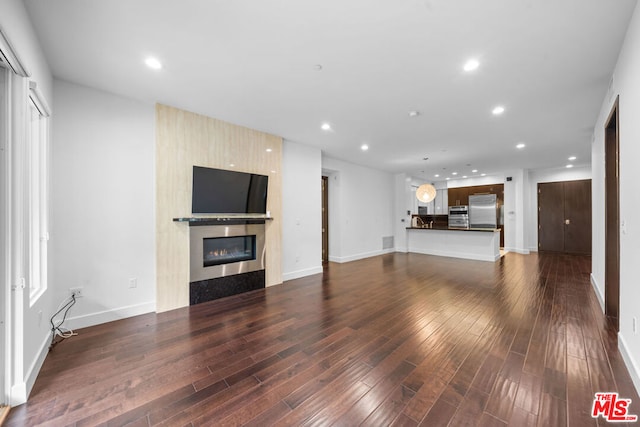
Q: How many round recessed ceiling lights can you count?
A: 14